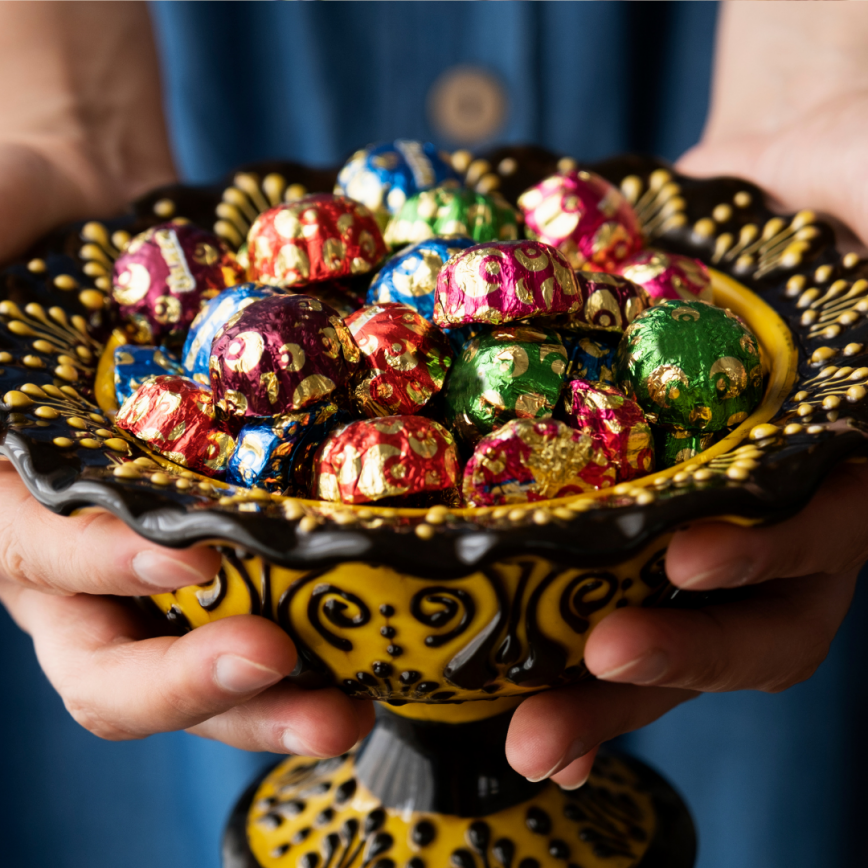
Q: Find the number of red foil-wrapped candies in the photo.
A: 4